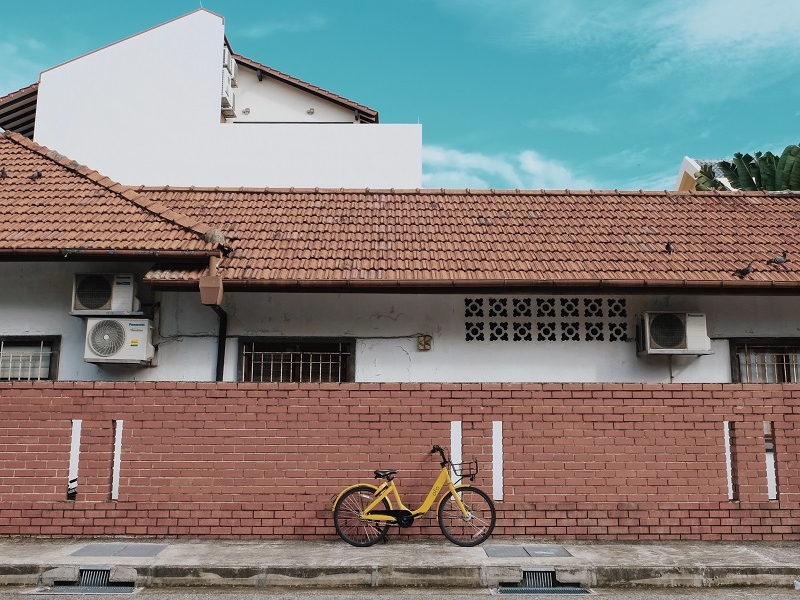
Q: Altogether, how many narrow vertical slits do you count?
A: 6